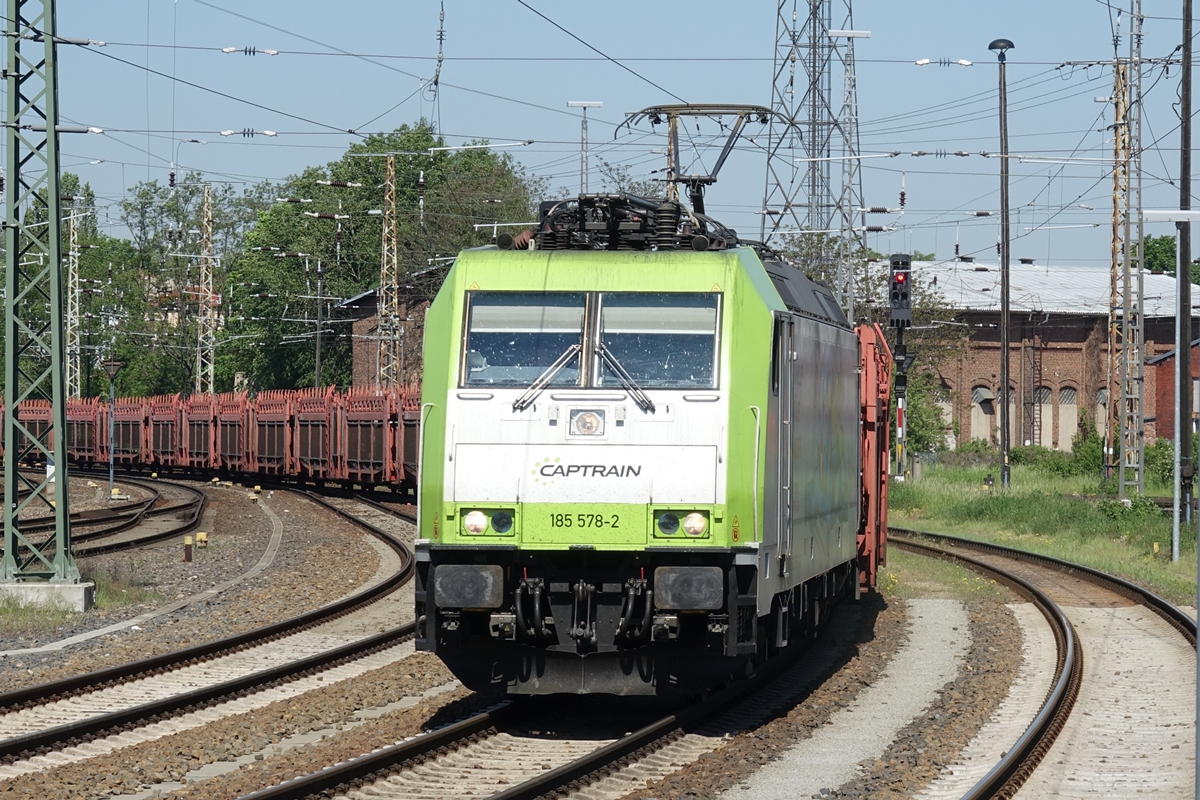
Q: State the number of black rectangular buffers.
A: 2